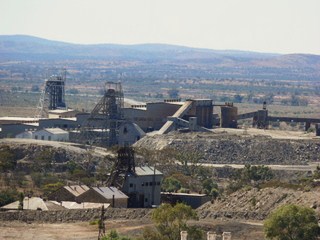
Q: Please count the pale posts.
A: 3